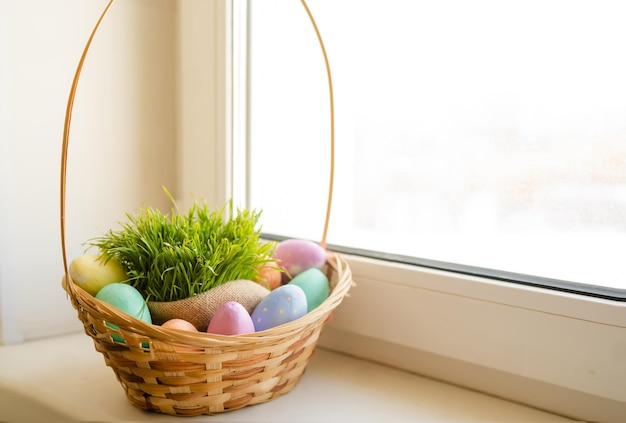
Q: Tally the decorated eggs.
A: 8